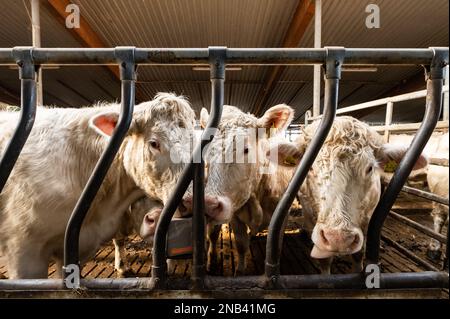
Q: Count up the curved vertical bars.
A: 5